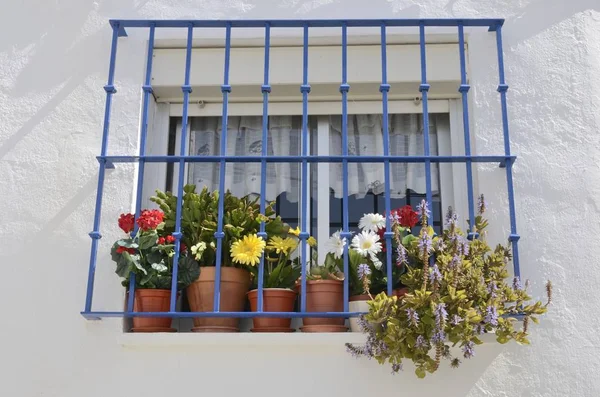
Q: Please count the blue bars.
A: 14